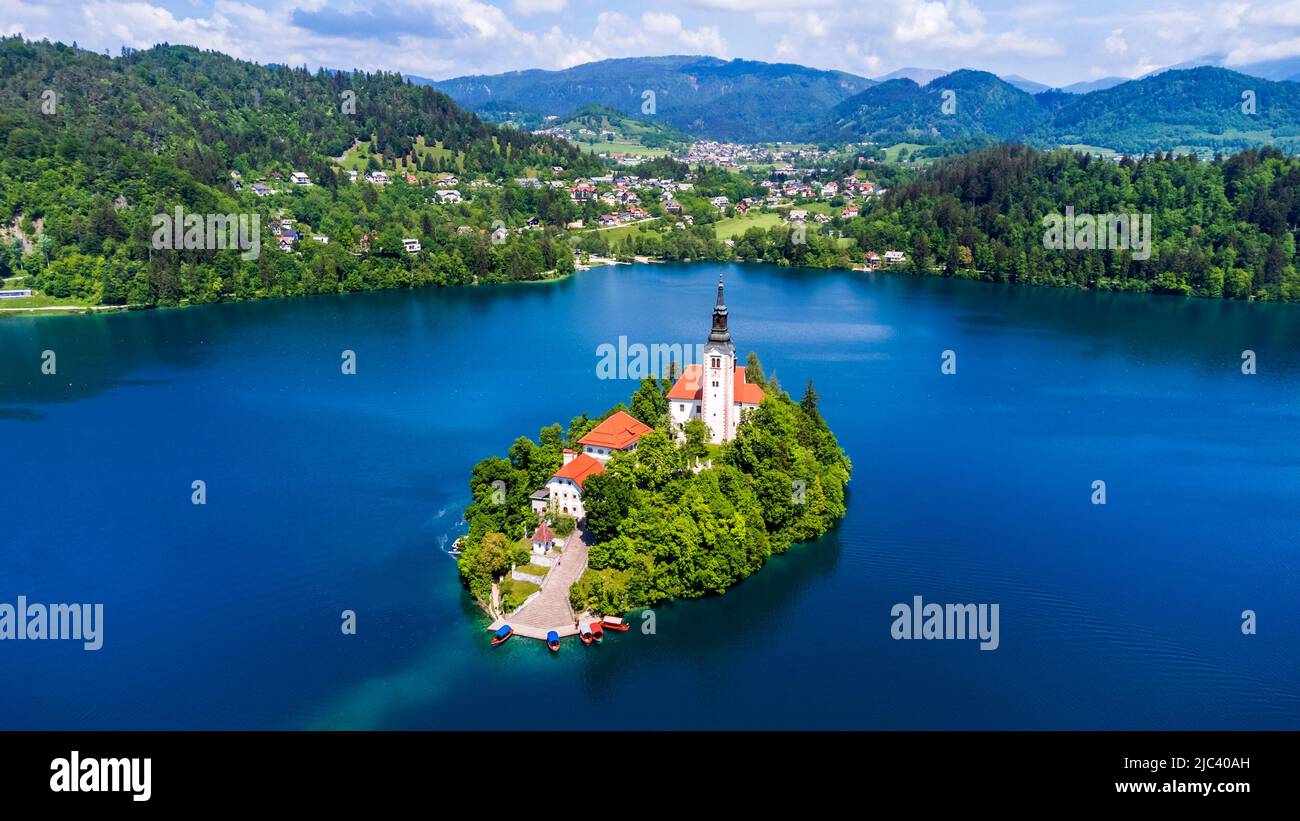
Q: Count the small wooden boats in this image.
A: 5